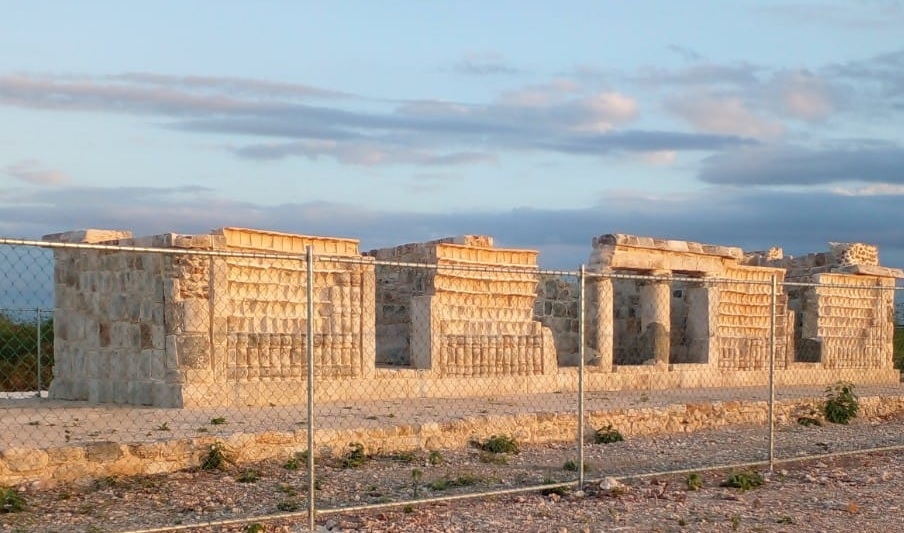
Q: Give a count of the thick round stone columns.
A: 2